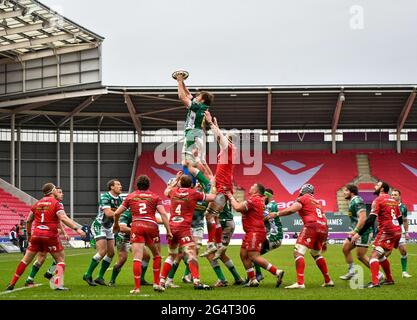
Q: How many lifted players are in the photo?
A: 2